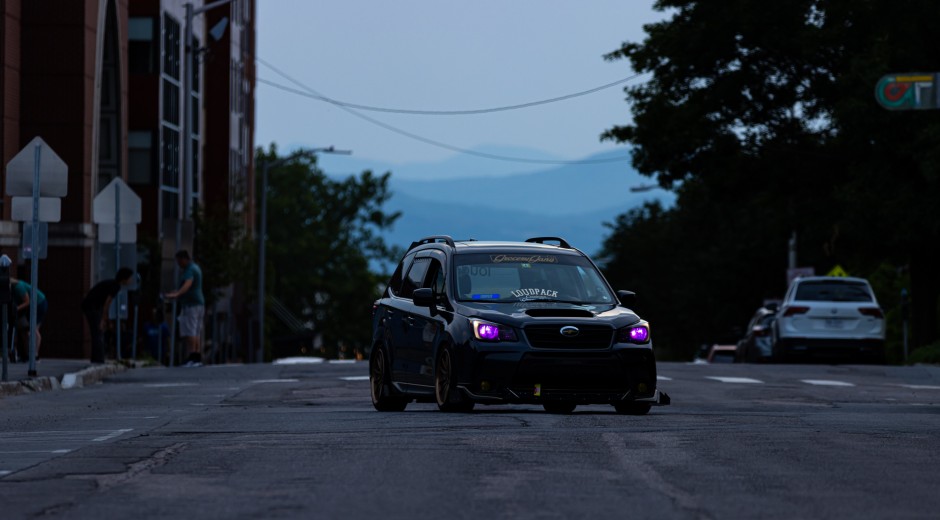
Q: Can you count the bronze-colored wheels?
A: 2